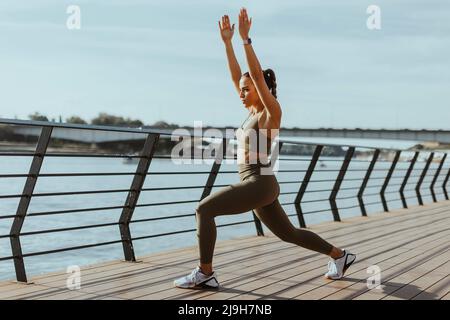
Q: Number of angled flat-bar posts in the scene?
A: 12